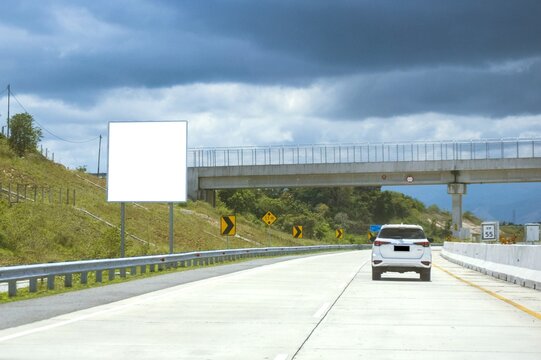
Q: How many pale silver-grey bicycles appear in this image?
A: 0